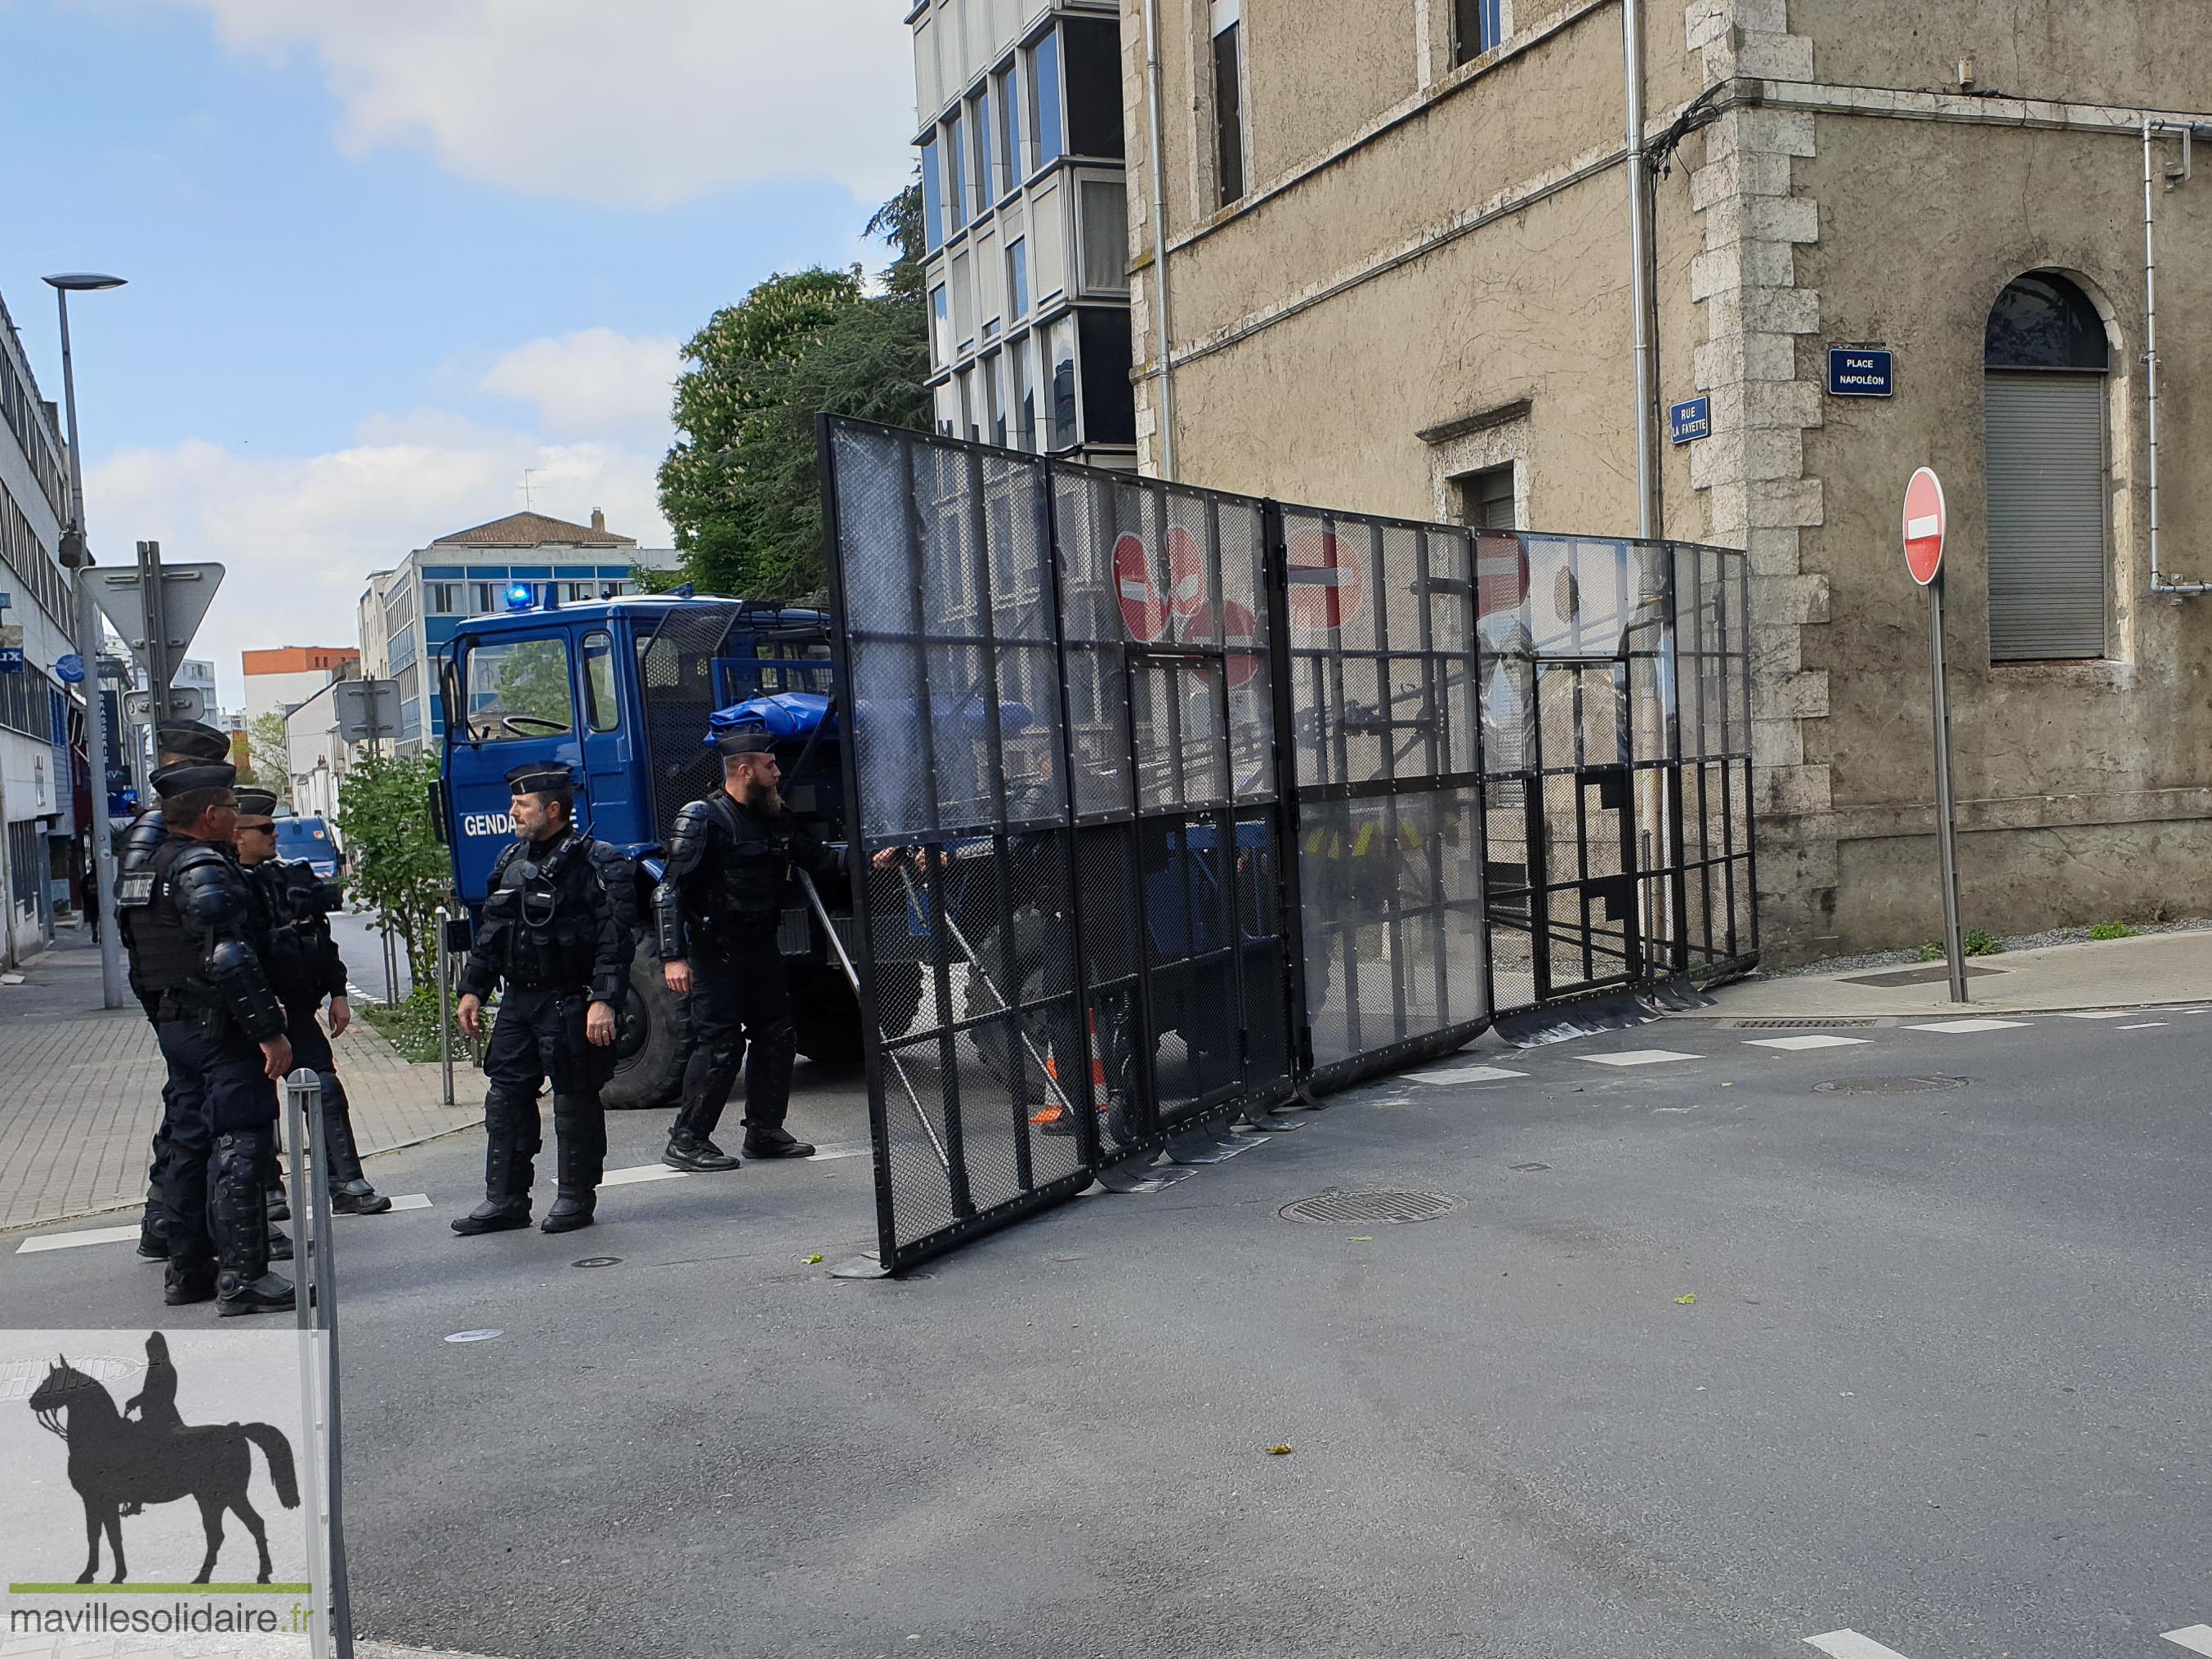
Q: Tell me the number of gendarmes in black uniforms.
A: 5